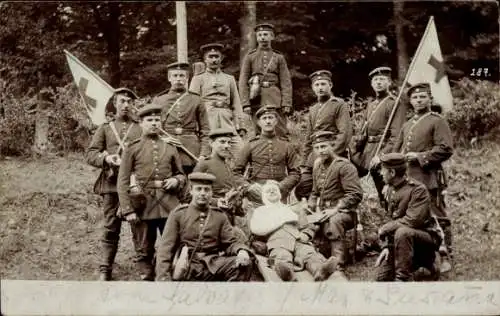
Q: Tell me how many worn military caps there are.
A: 13